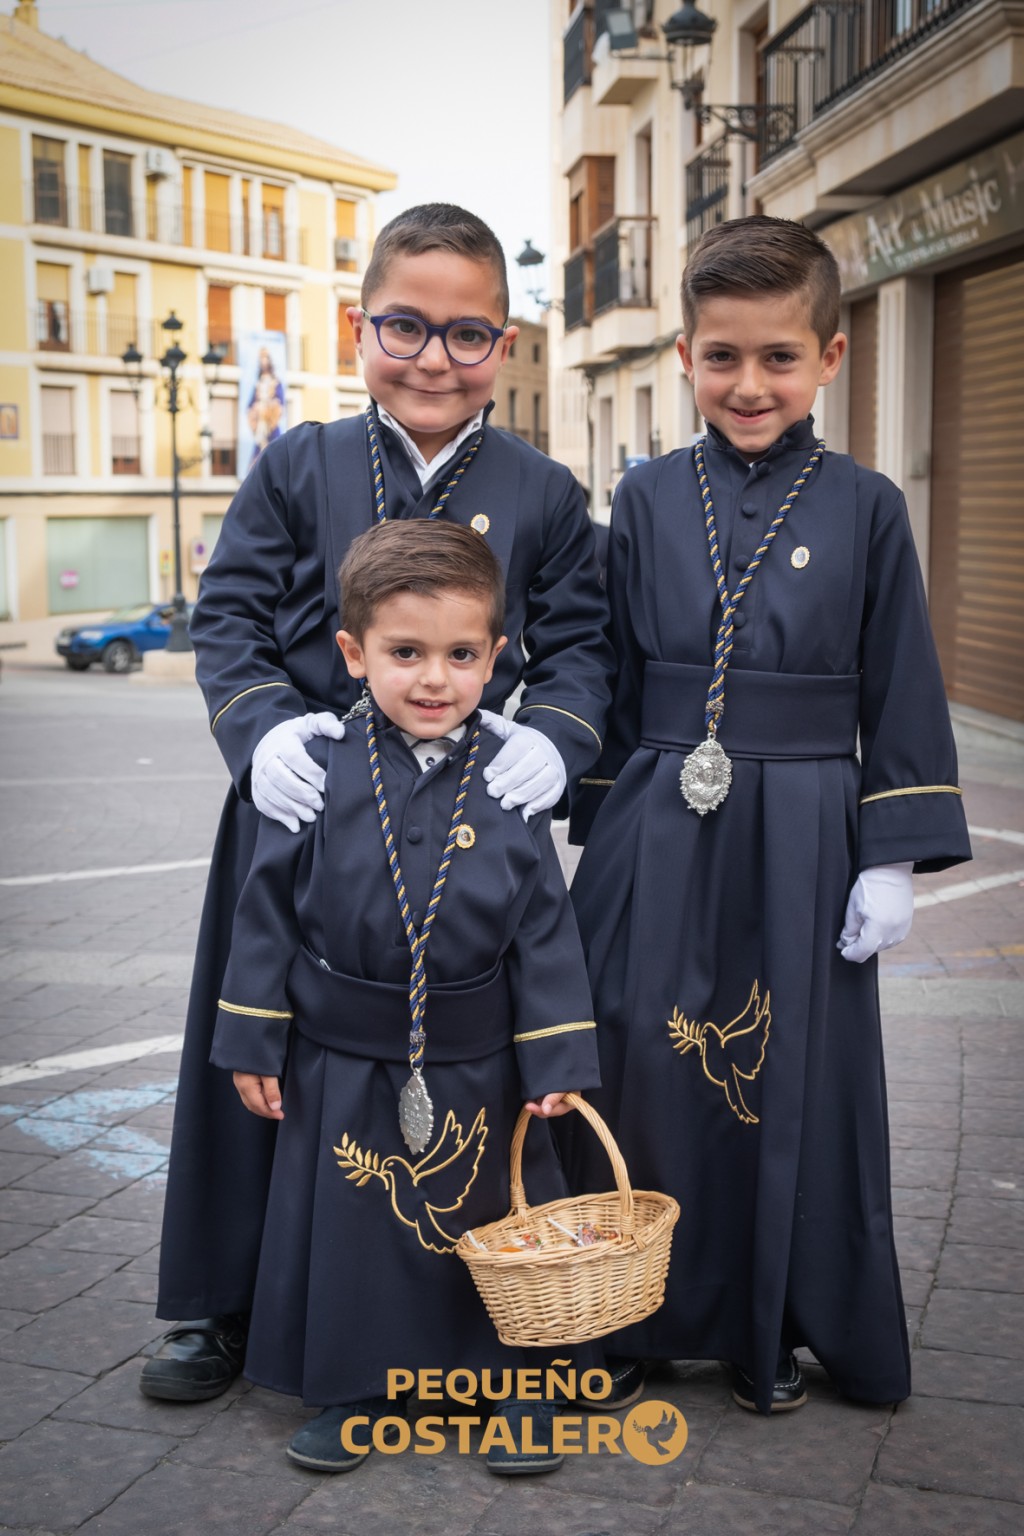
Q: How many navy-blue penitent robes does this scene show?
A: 3